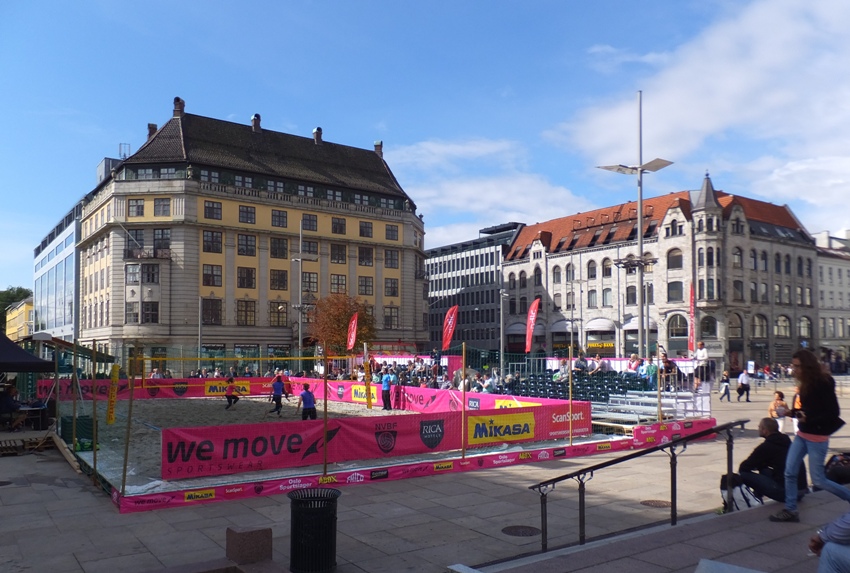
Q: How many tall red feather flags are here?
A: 4